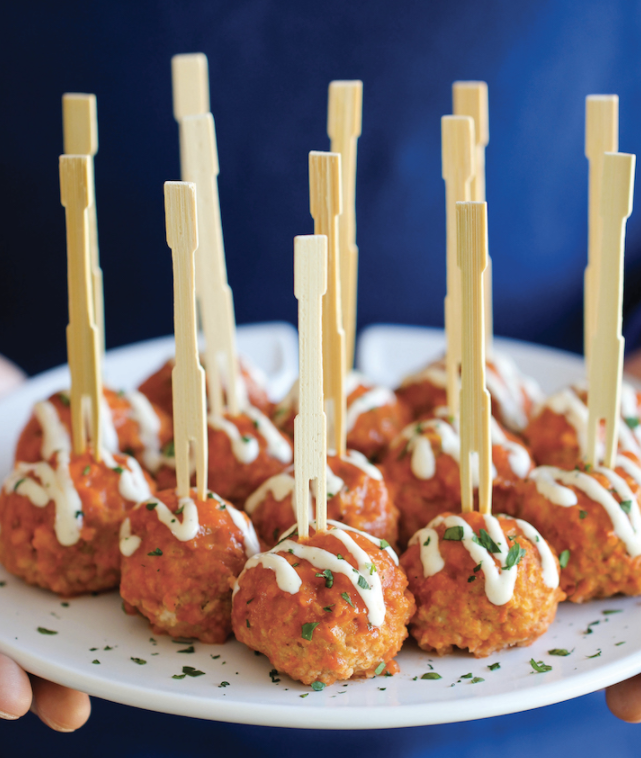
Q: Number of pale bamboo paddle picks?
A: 13